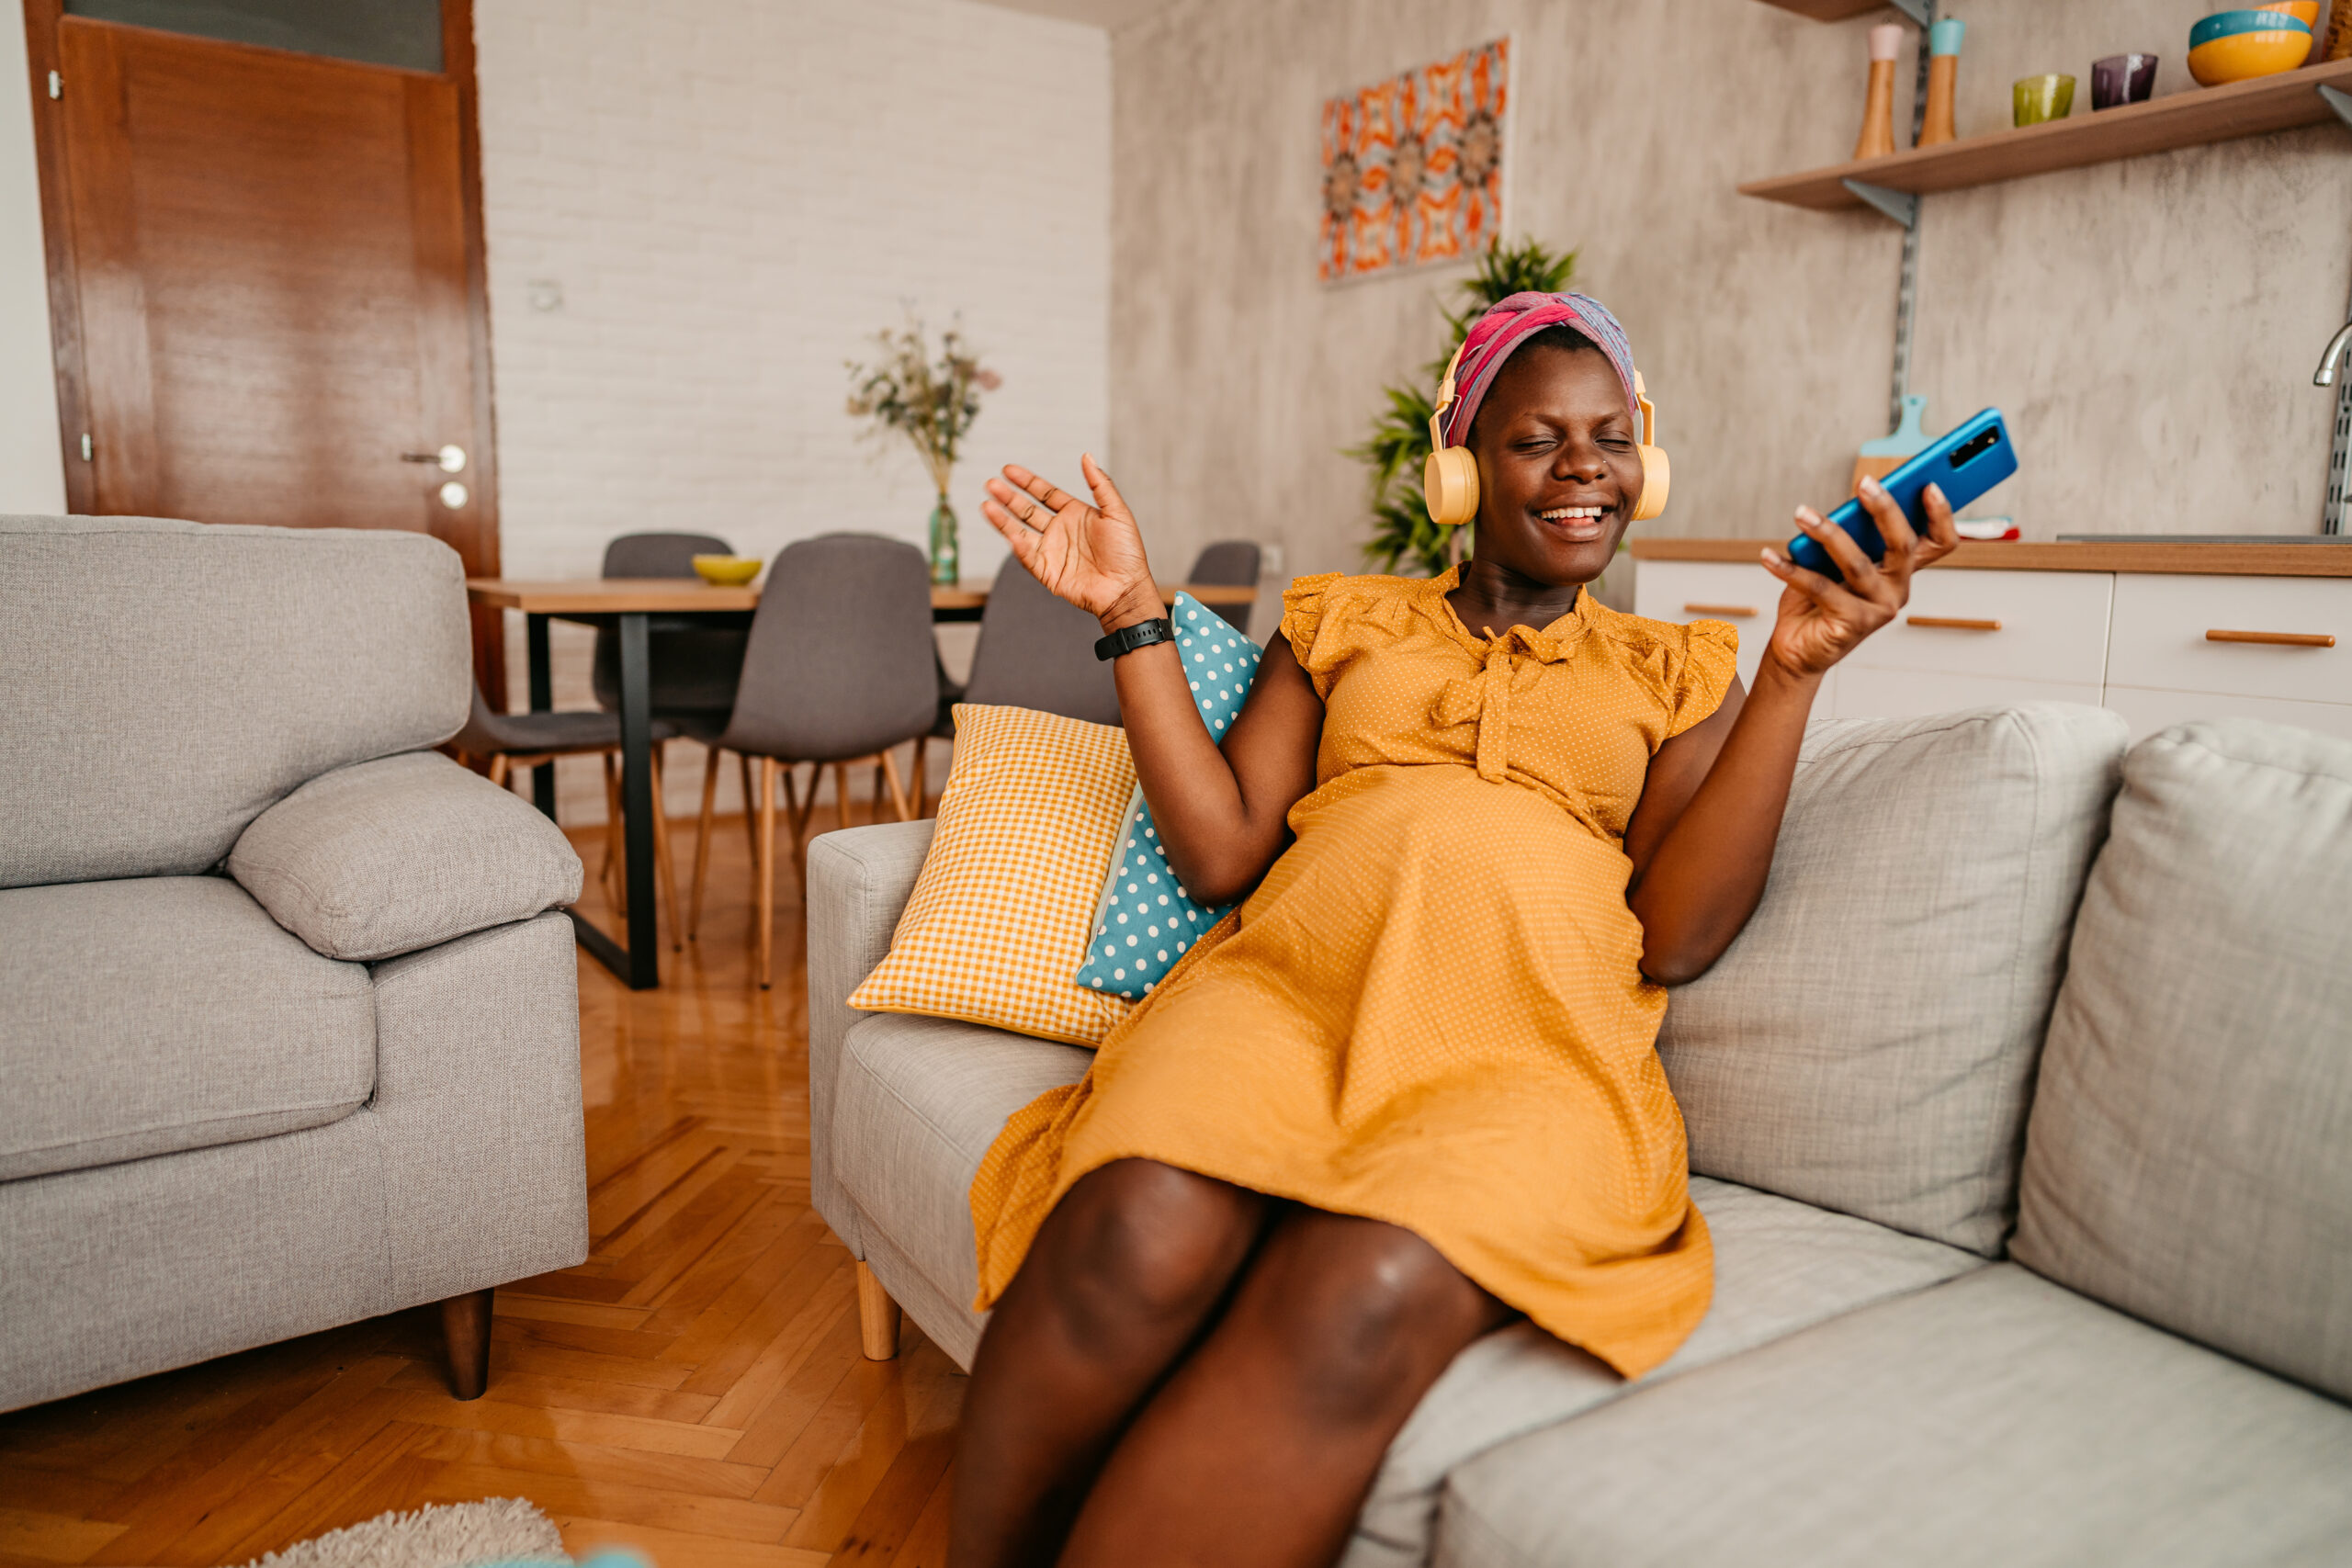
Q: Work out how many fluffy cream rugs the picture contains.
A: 1